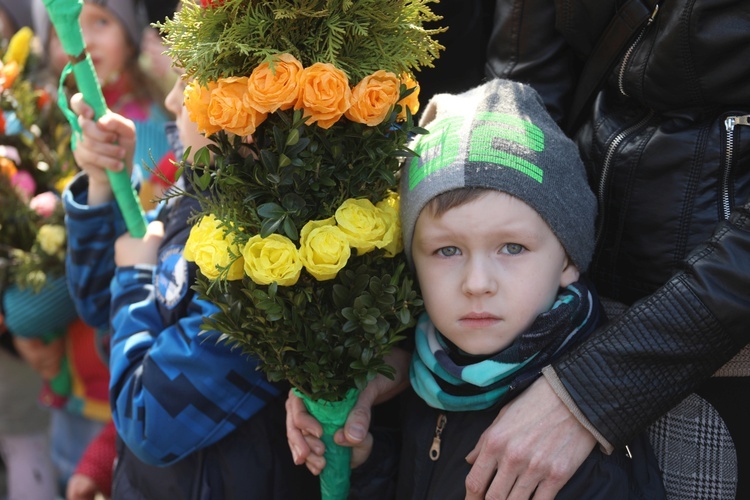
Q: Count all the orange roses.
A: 6